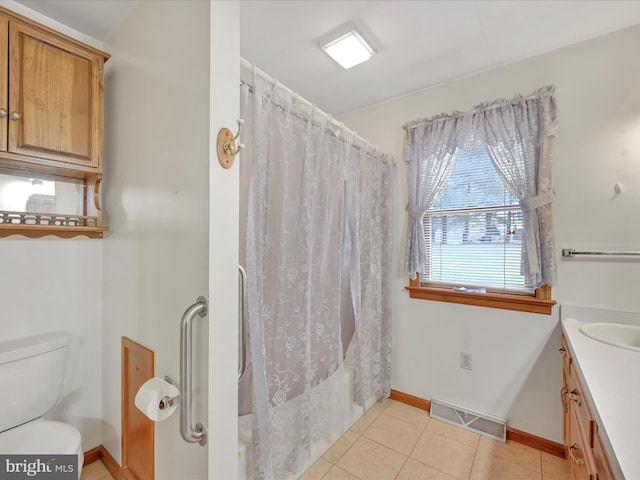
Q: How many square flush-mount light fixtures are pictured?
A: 1